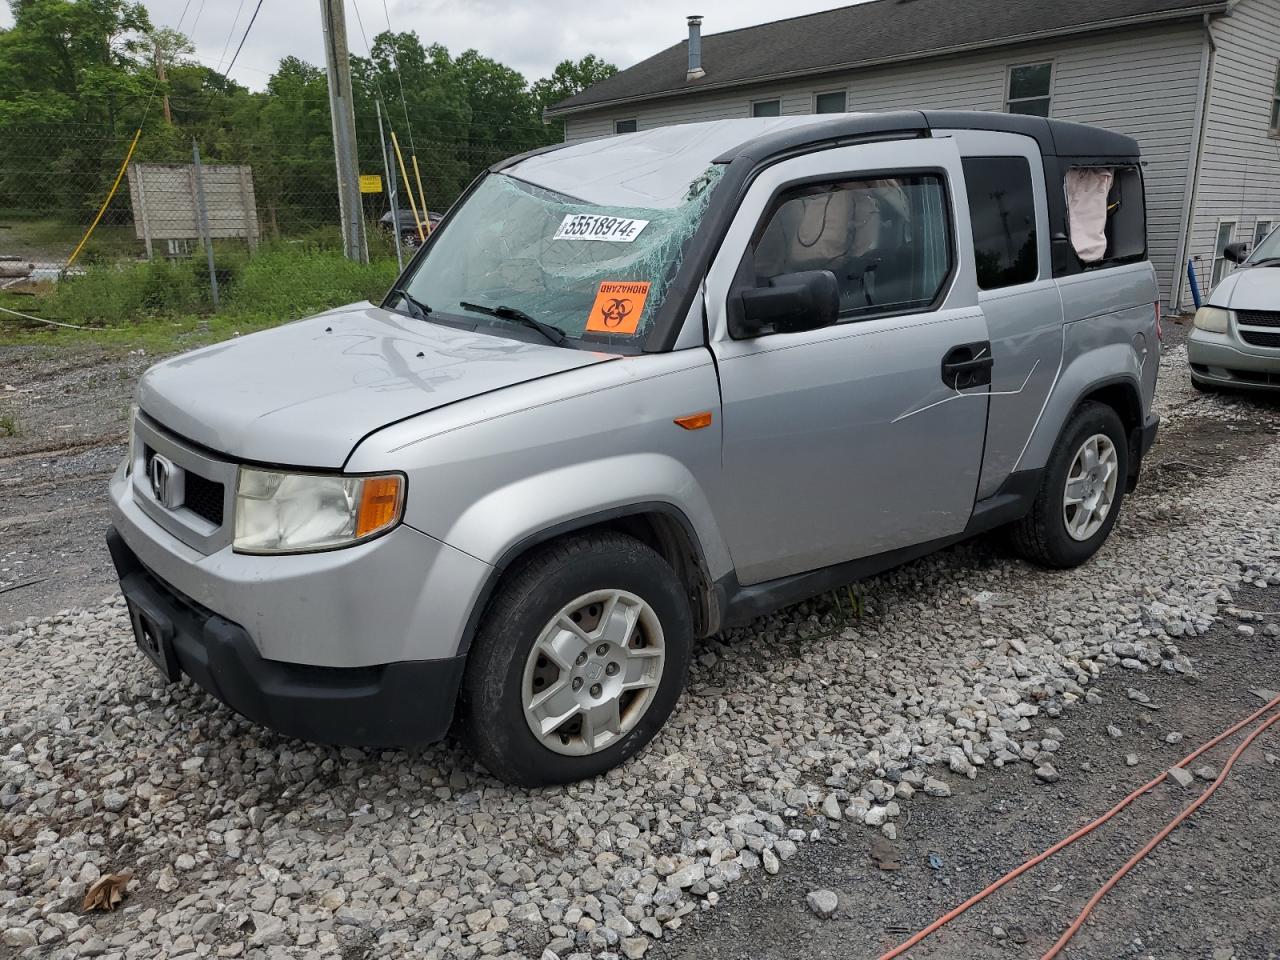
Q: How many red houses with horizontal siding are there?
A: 0